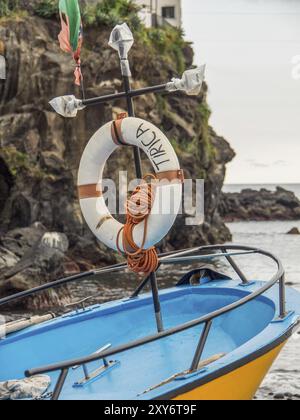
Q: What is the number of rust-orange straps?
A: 3